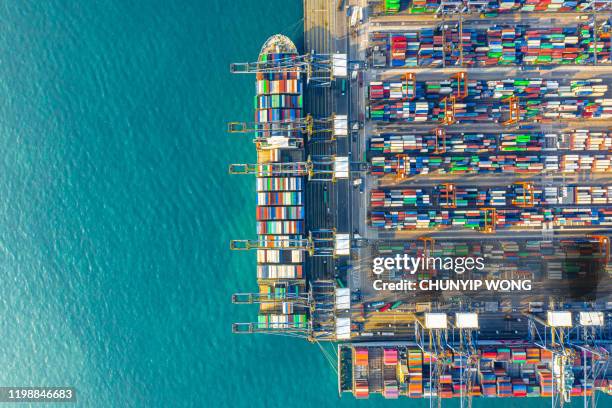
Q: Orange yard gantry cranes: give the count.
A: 11